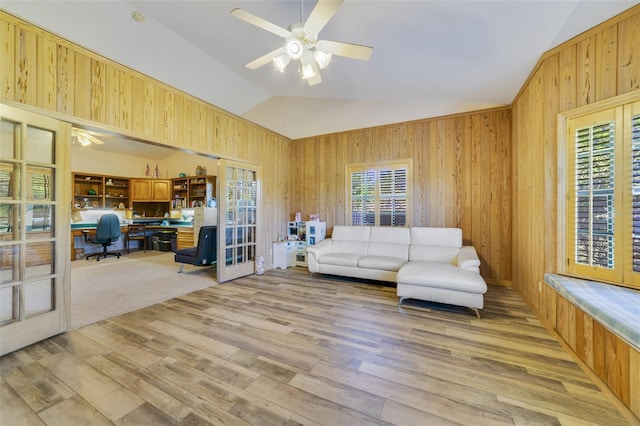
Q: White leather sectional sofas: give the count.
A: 1